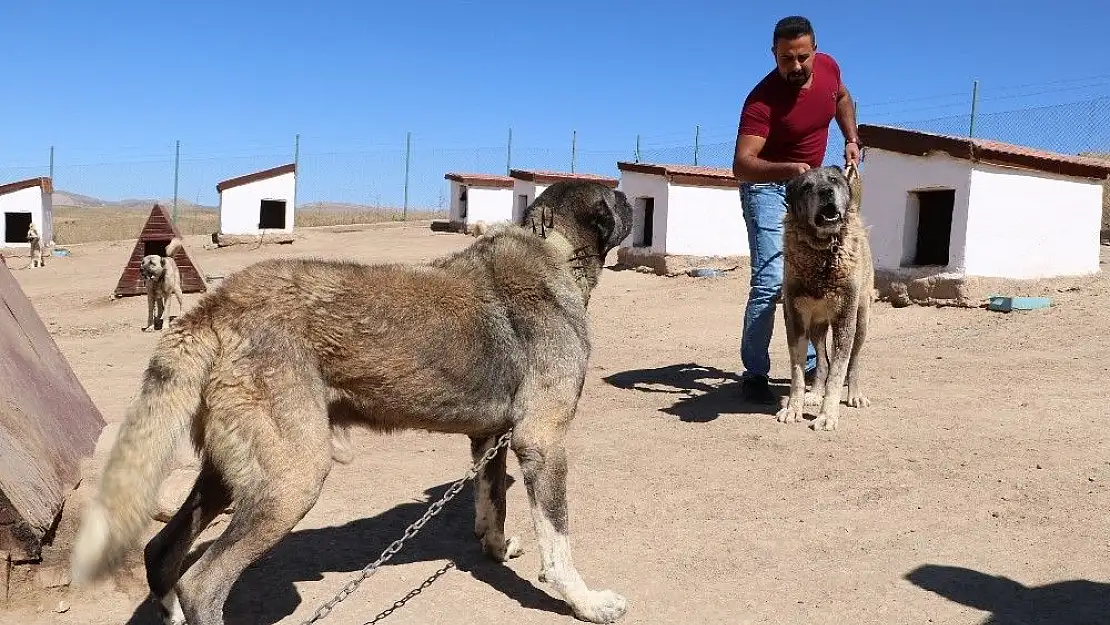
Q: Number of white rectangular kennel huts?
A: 6